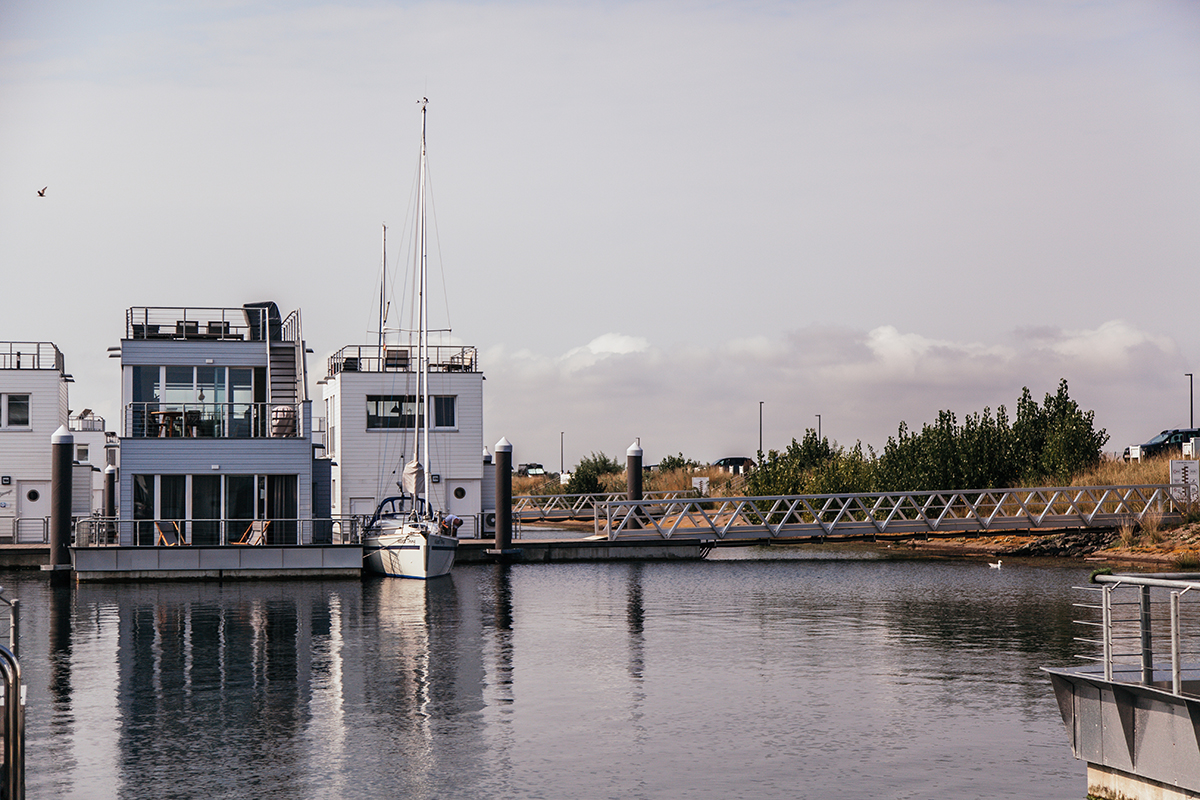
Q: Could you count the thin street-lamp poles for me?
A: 4